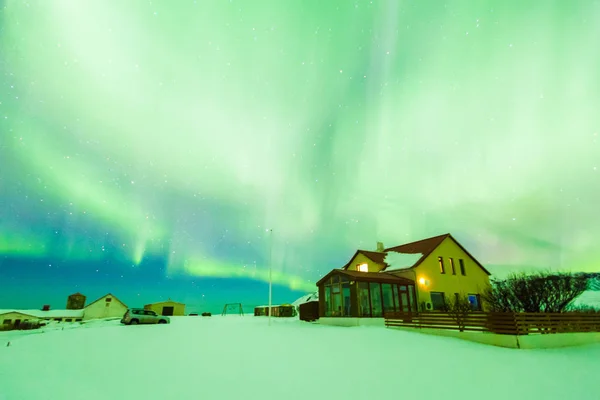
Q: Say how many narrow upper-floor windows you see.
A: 3